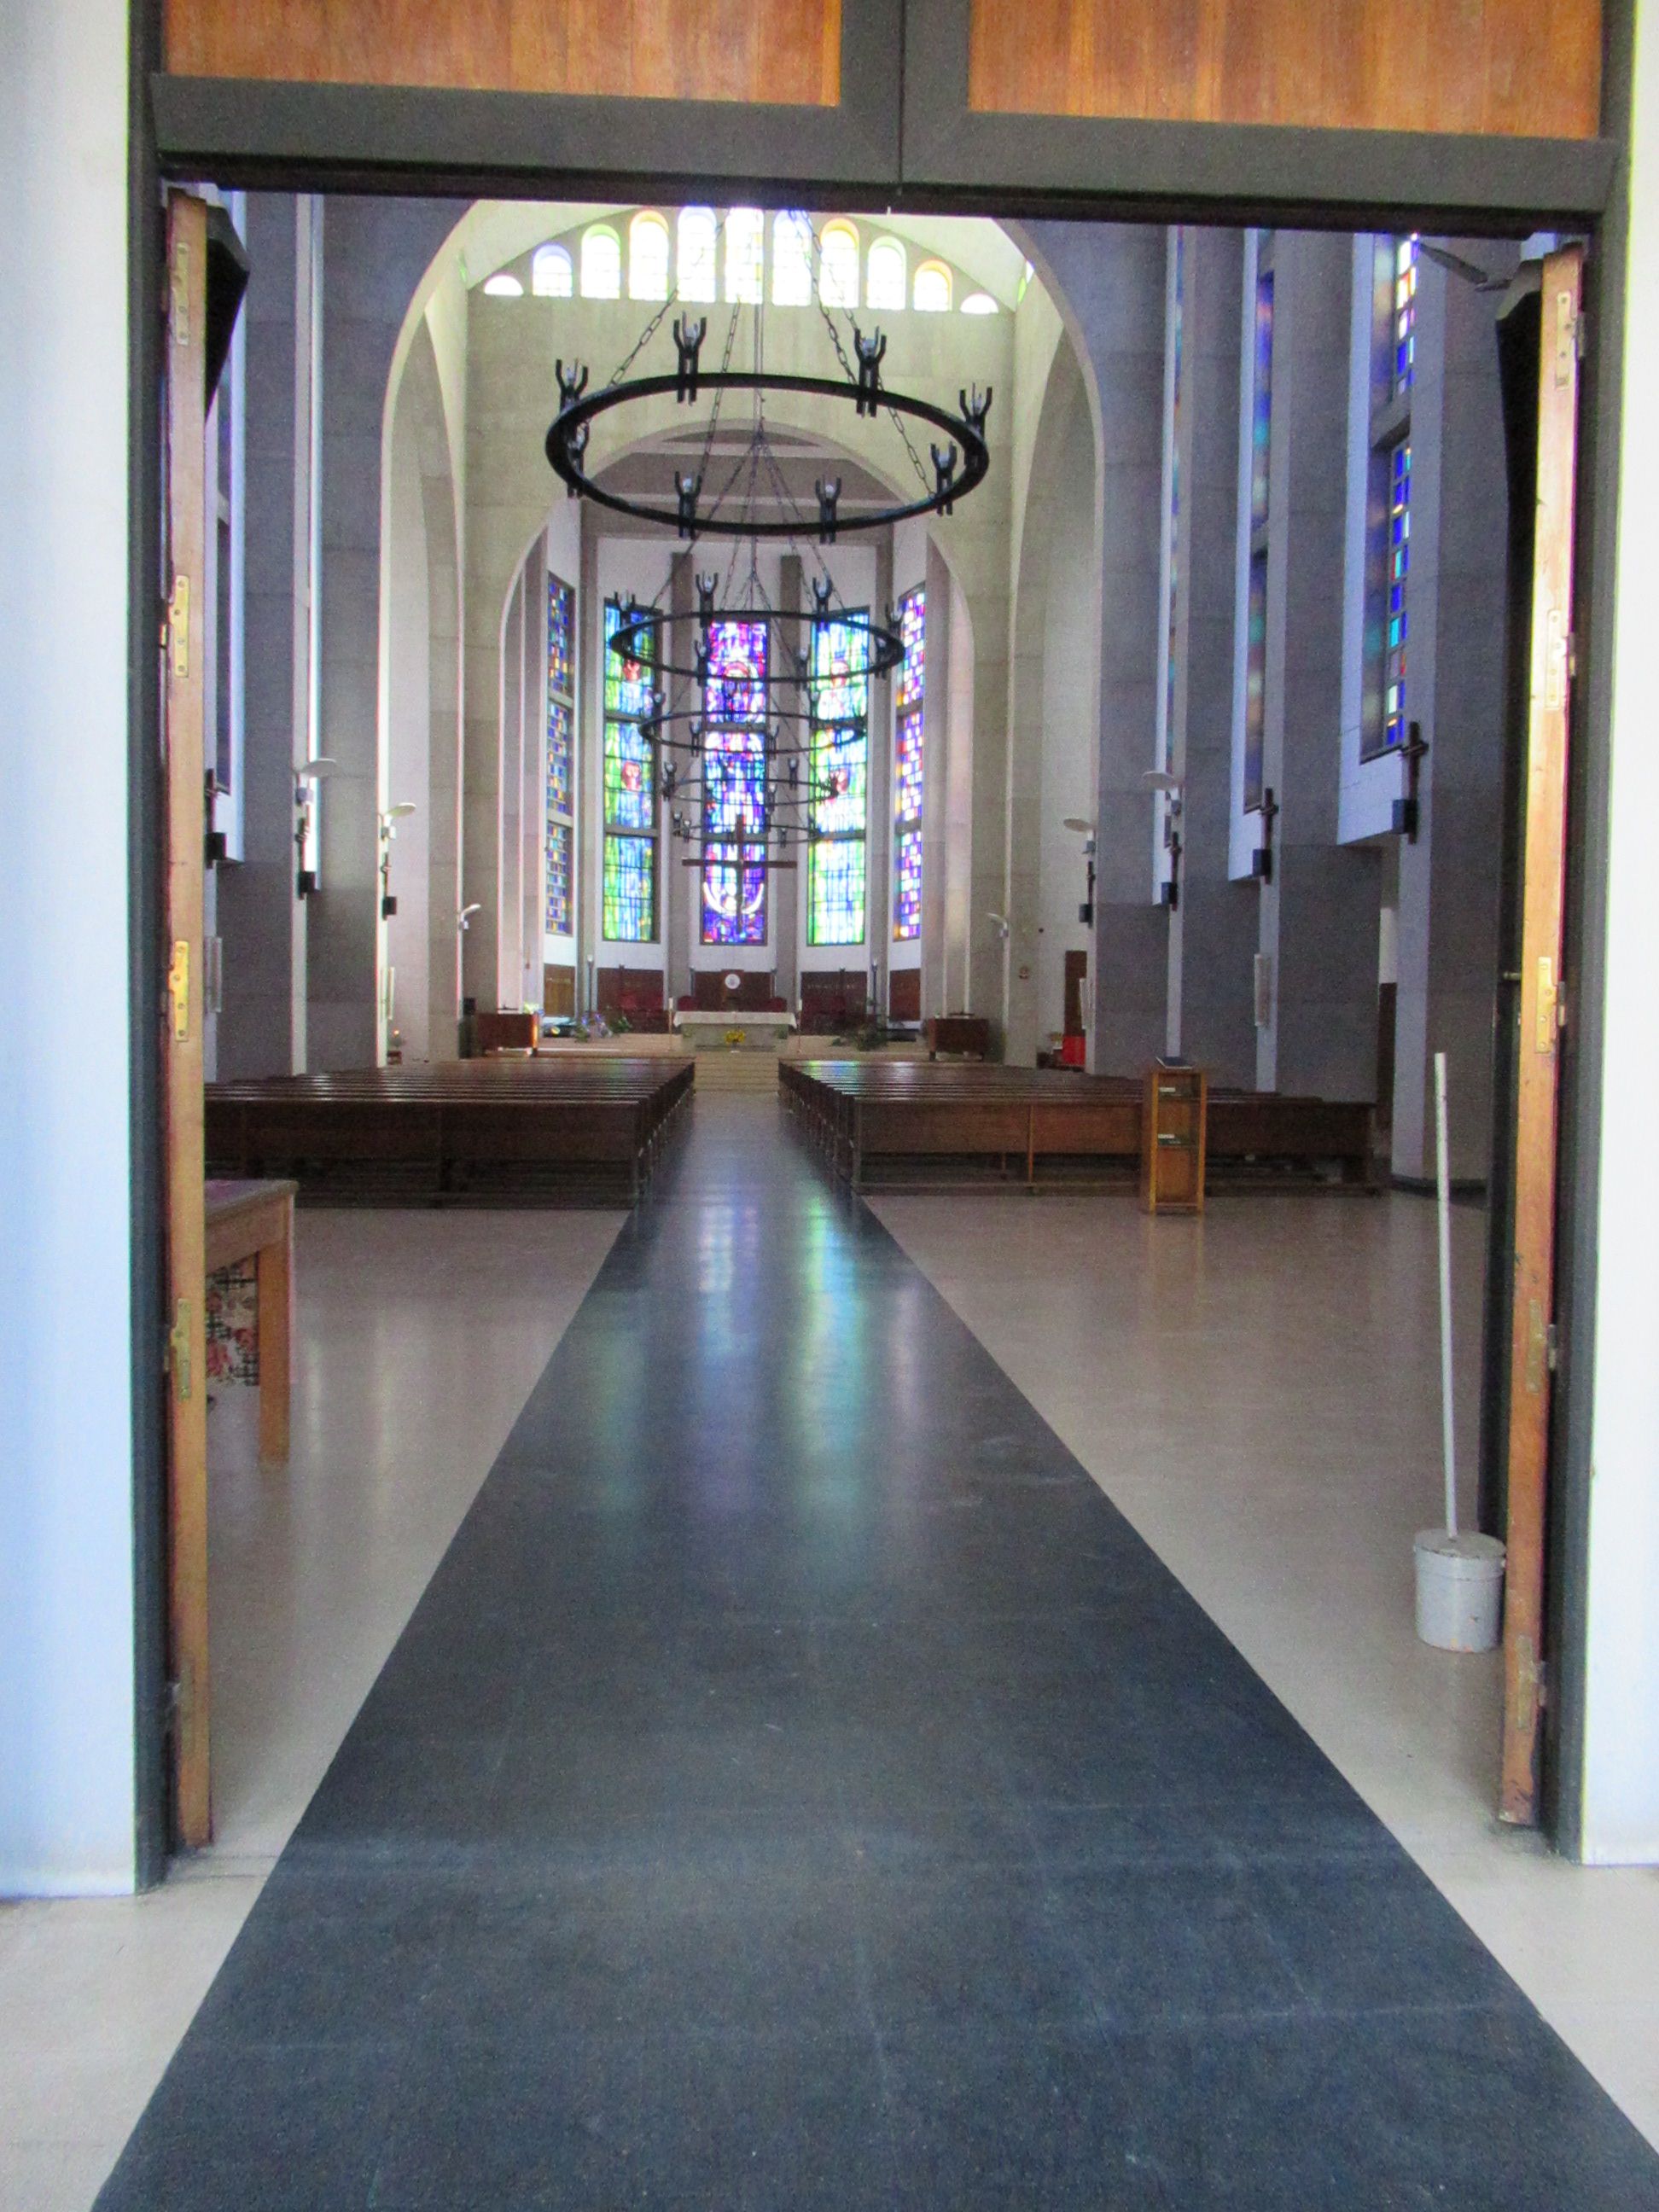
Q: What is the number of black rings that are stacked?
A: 5